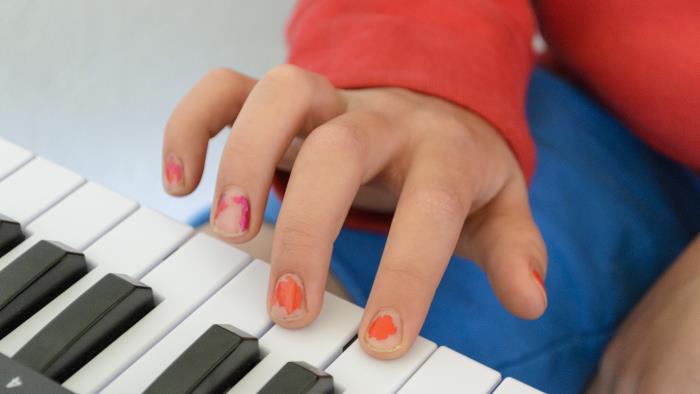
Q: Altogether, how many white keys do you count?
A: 10